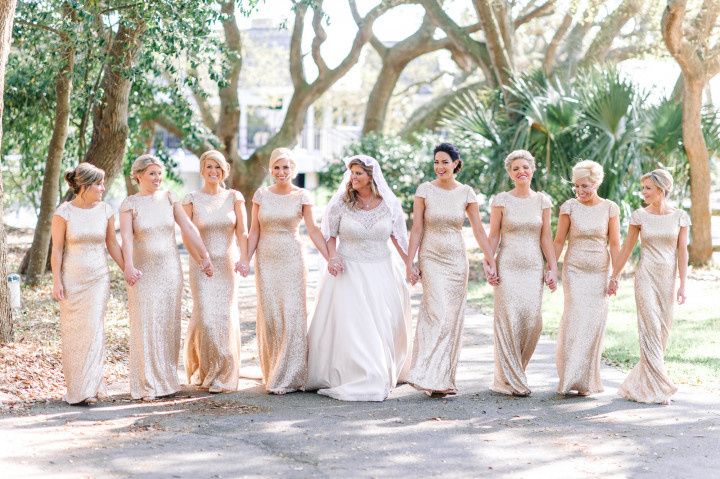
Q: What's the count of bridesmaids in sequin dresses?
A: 8